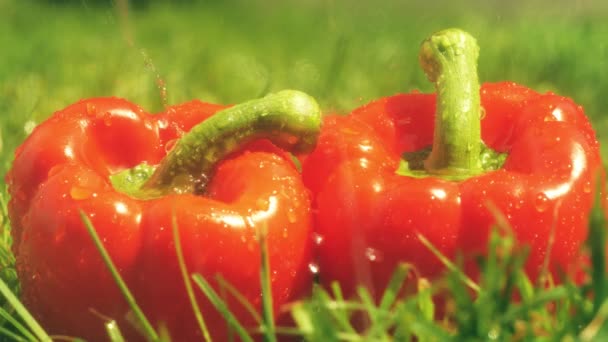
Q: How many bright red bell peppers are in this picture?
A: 2